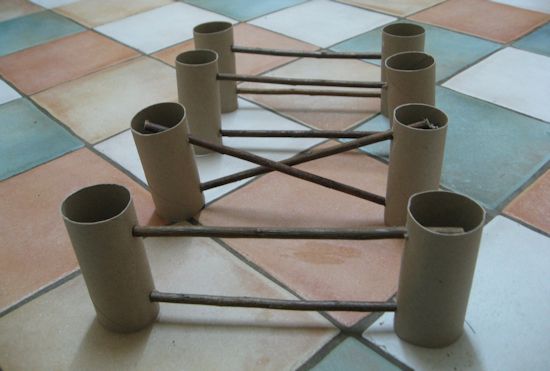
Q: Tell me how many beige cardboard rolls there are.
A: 8